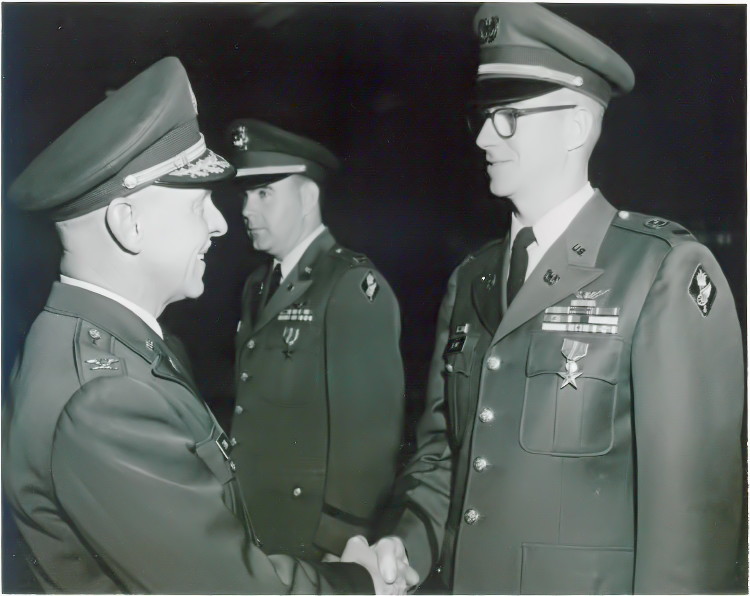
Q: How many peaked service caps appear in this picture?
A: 3